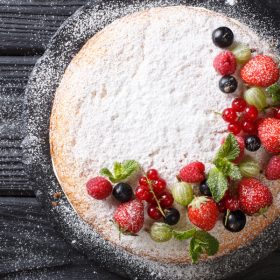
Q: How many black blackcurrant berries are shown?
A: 7